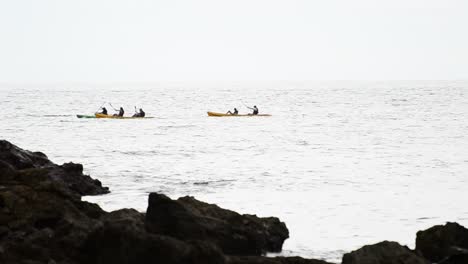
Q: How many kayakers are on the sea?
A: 5